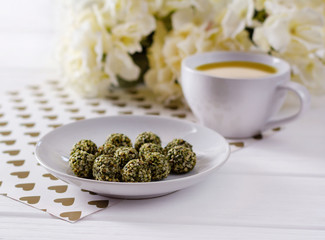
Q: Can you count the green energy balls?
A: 12